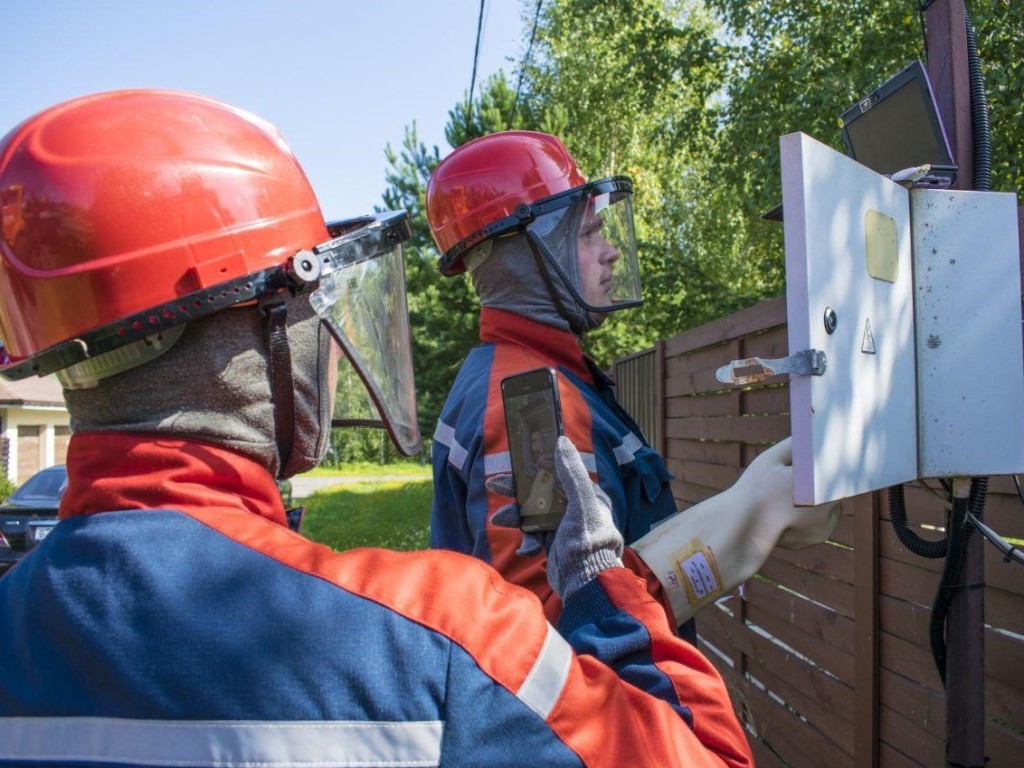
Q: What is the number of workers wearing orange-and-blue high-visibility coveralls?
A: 2